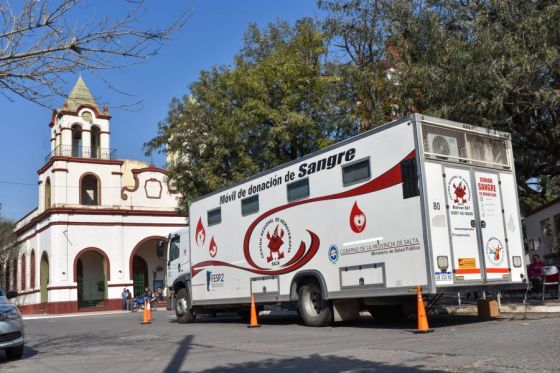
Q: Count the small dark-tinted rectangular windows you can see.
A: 4